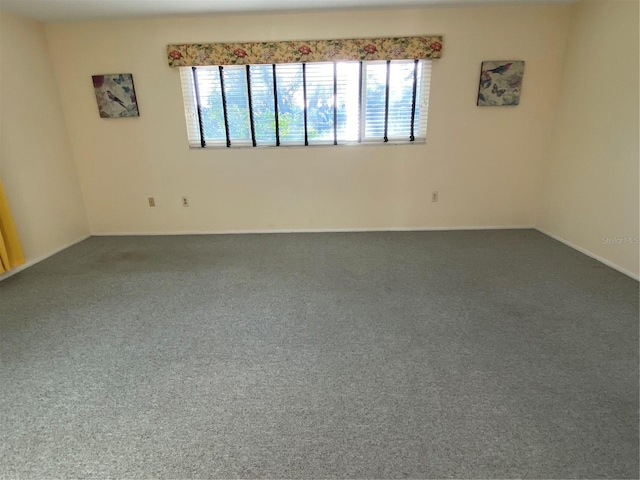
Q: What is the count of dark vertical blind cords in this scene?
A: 9